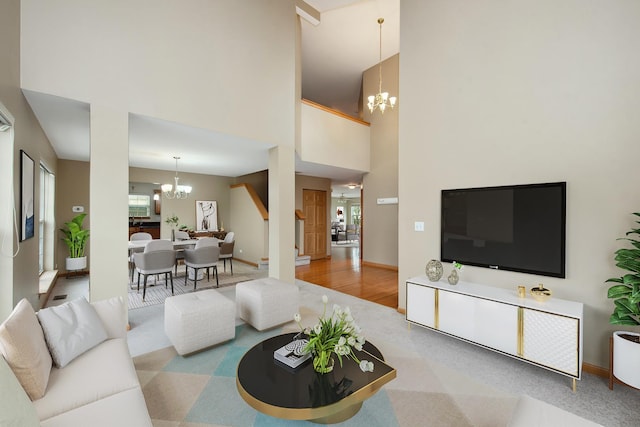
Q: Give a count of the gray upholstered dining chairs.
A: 5